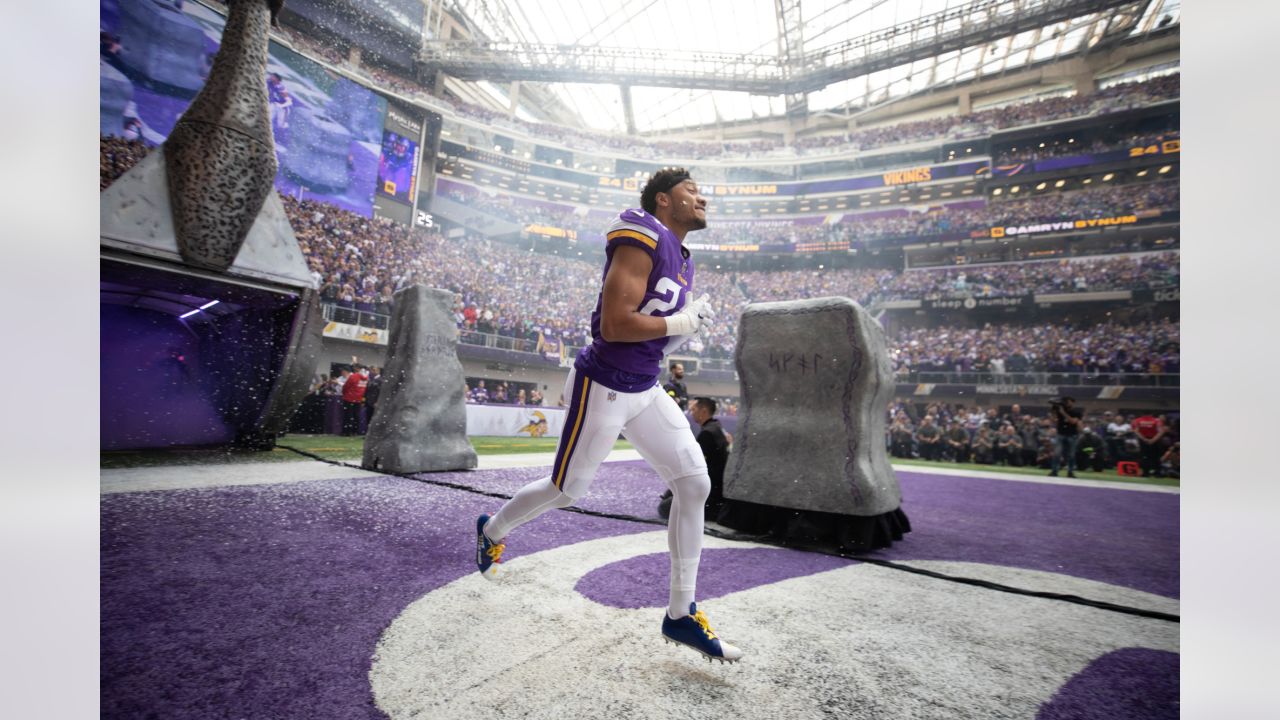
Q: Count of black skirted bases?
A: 1